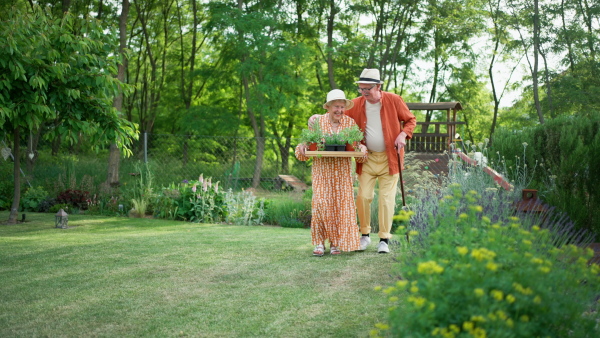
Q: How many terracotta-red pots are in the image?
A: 2